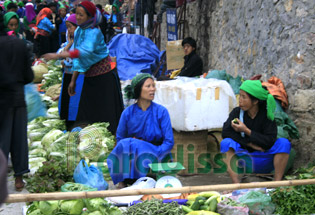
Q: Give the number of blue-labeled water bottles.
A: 0